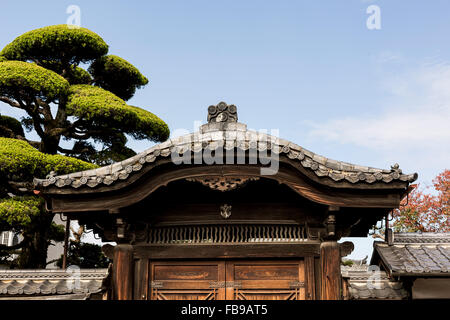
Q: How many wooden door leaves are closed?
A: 2